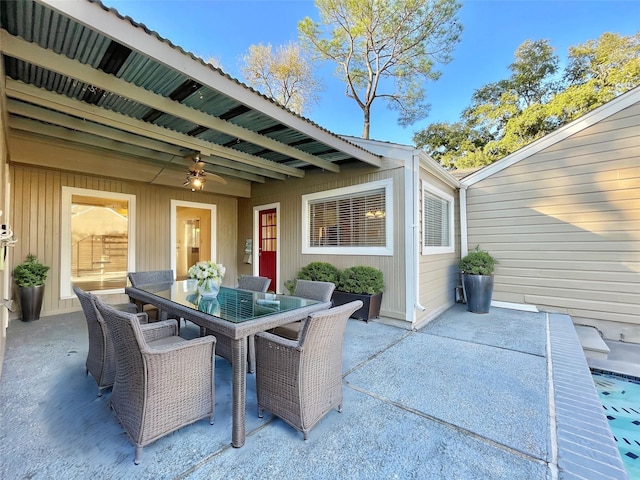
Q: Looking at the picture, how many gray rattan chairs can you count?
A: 6